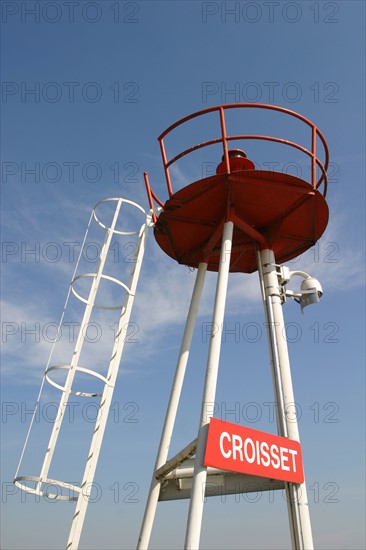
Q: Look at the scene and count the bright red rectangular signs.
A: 1